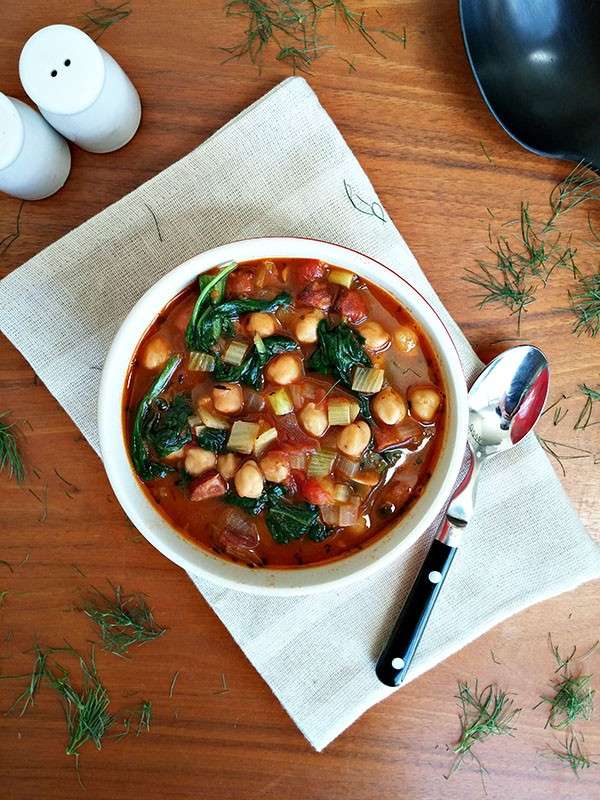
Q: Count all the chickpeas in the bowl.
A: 15